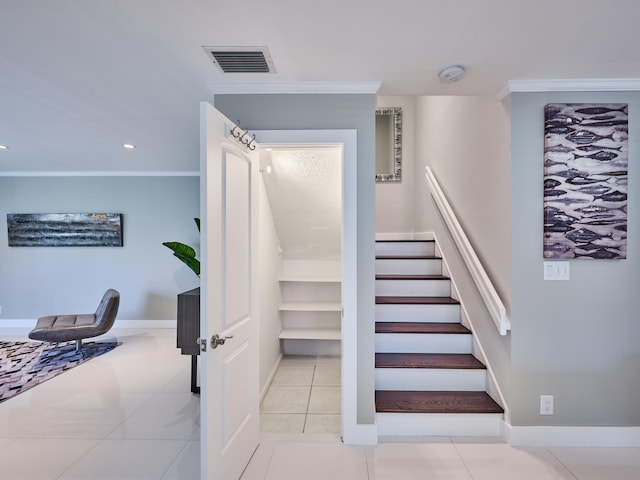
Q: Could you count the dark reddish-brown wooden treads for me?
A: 7